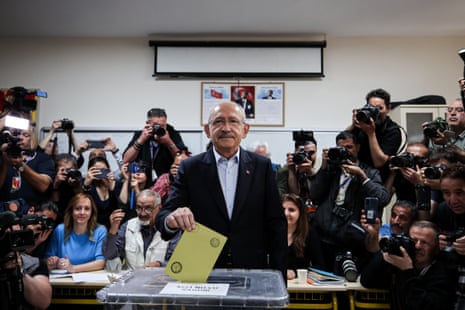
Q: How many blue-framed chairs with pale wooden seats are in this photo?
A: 0